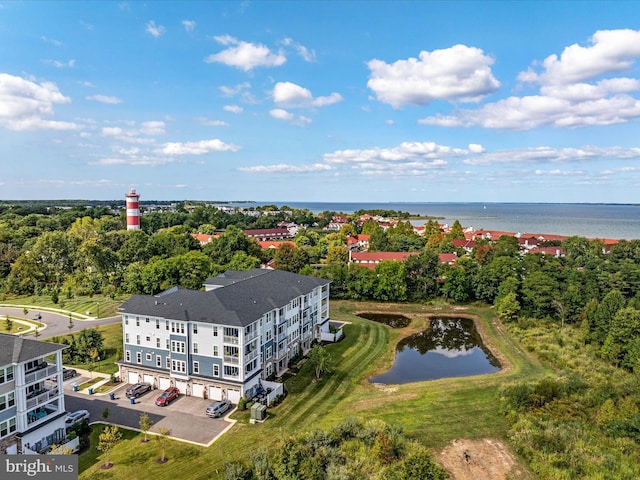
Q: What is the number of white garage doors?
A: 7